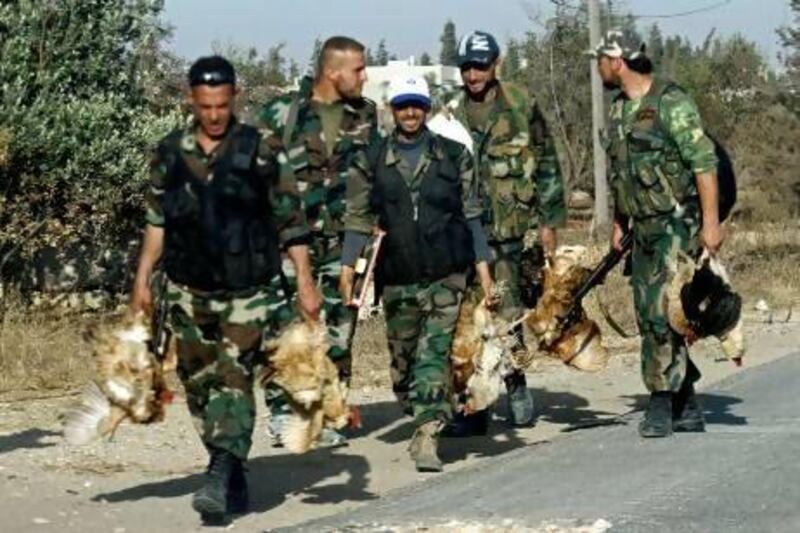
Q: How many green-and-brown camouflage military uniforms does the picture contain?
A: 5